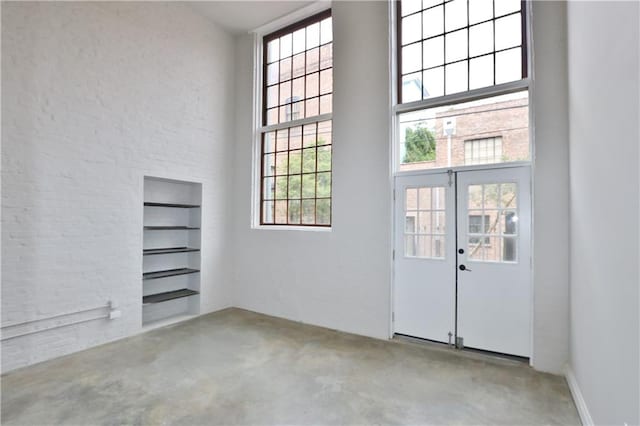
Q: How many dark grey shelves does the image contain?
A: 5